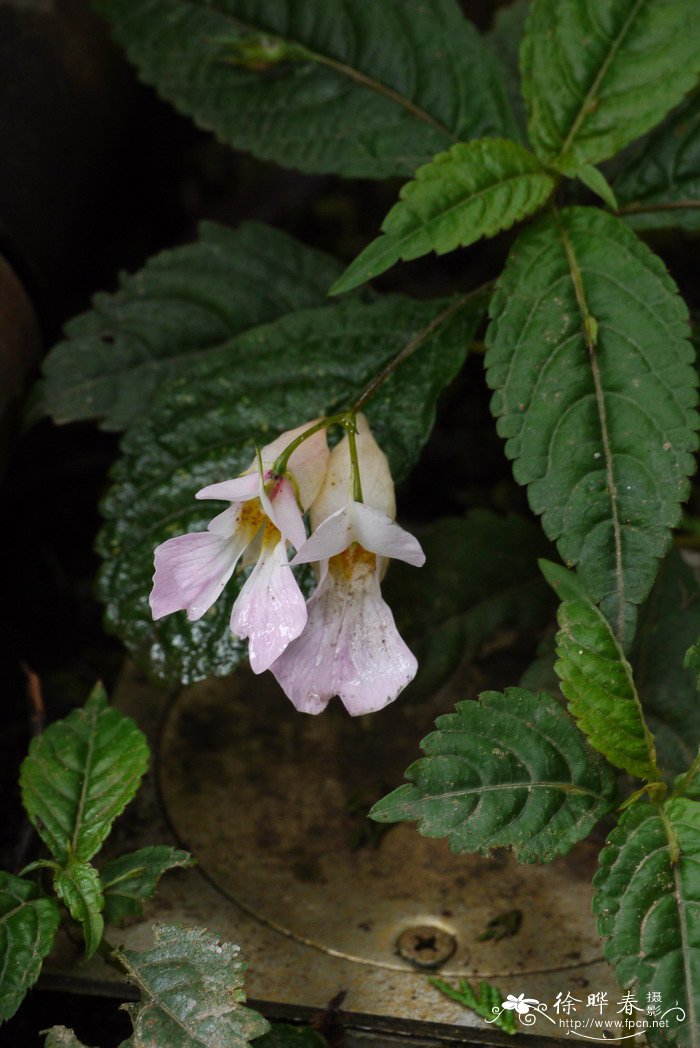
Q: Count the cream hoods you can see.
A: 2